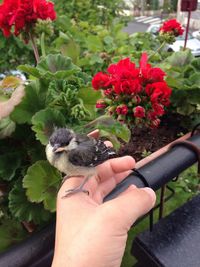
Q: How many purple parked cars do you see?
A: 0